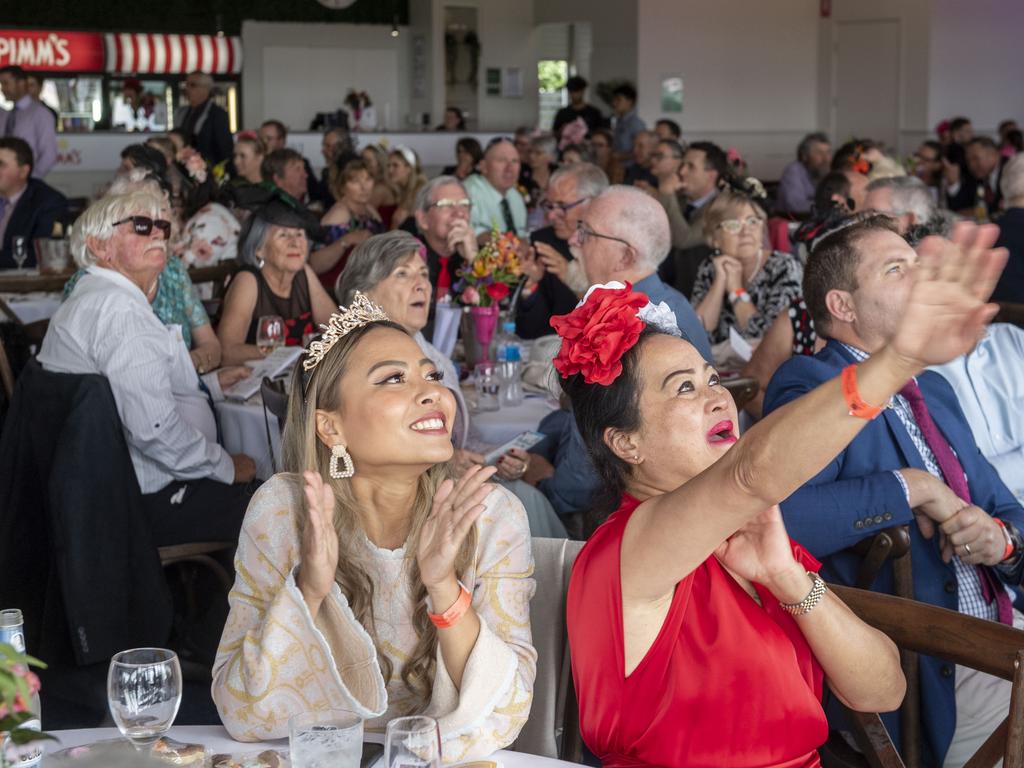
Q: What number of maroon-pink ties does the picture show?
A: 1